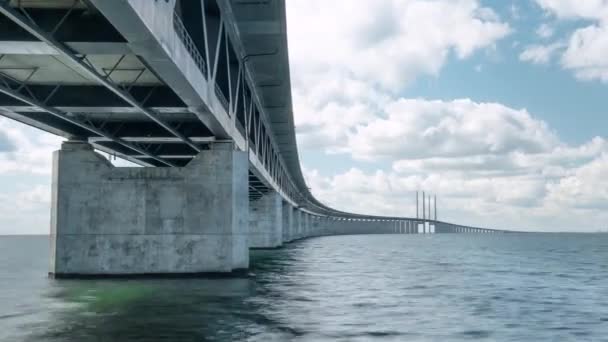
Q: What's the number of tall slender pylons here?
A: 4